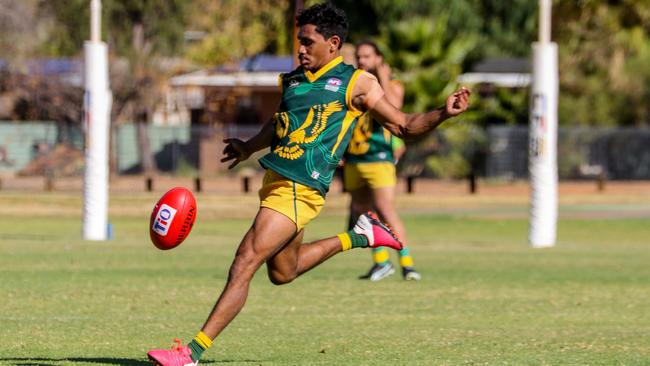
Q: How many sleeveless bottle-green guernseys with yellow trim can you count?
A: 2